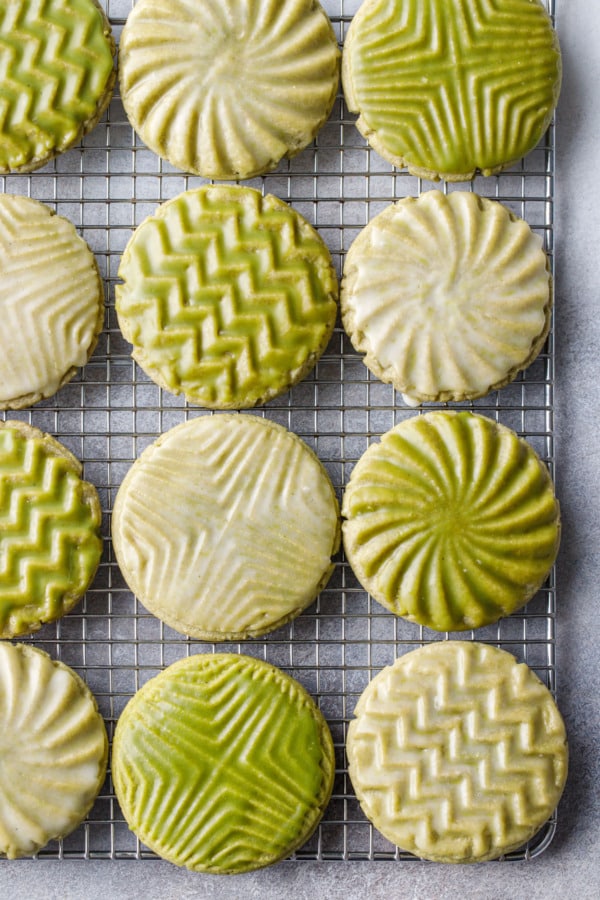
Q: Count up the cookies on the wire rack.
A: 12